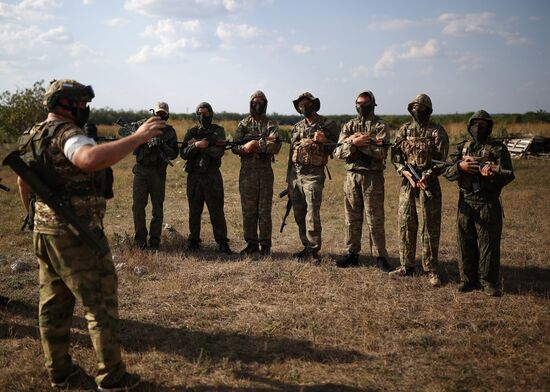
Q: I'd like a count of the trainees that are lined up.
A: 7